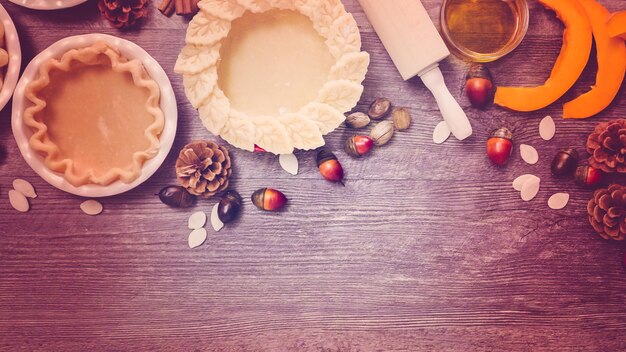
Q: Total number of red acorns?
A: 6